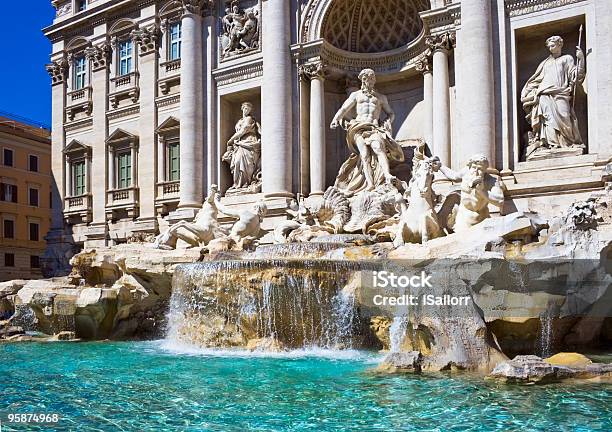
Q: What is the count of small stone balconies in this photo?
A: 6